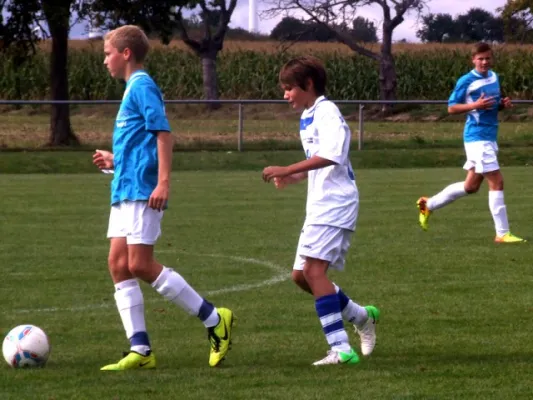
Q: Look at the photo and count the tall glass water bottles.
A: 0